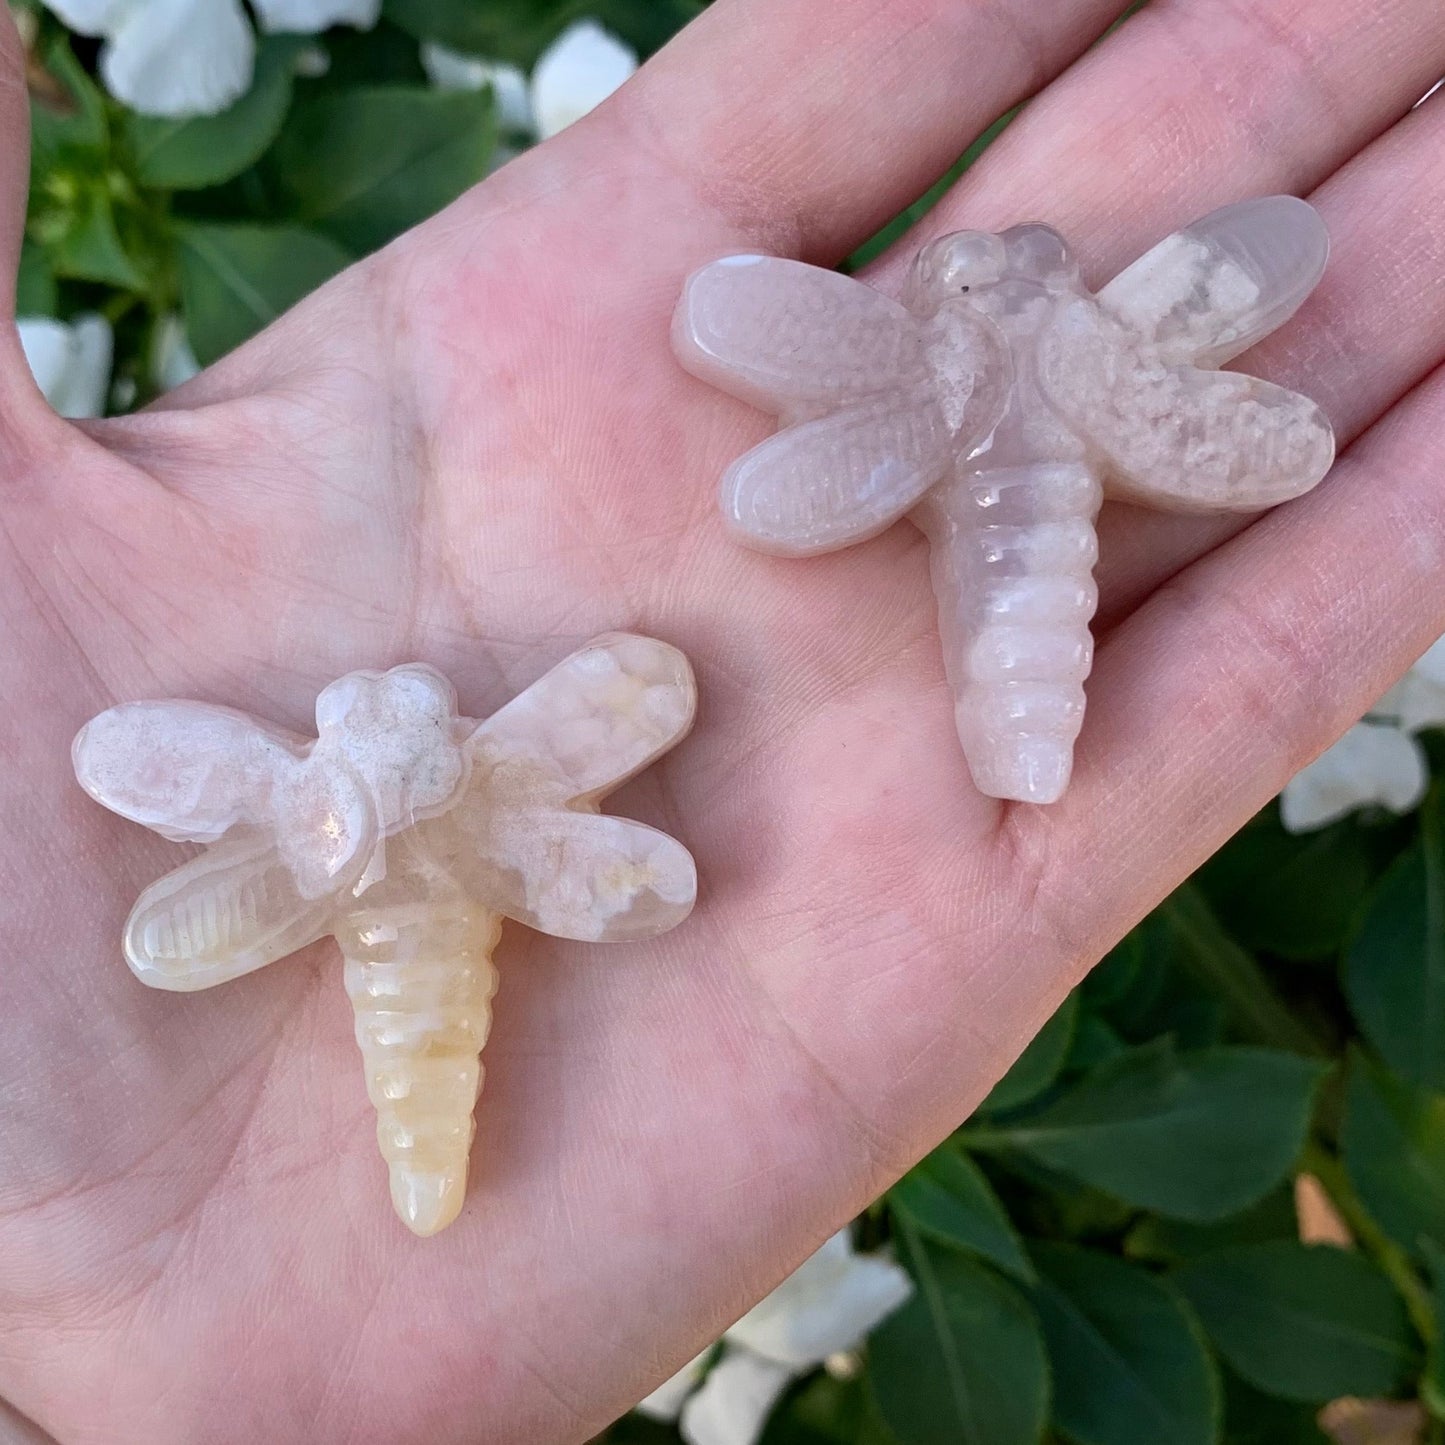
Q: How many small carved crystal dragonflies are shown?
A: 2